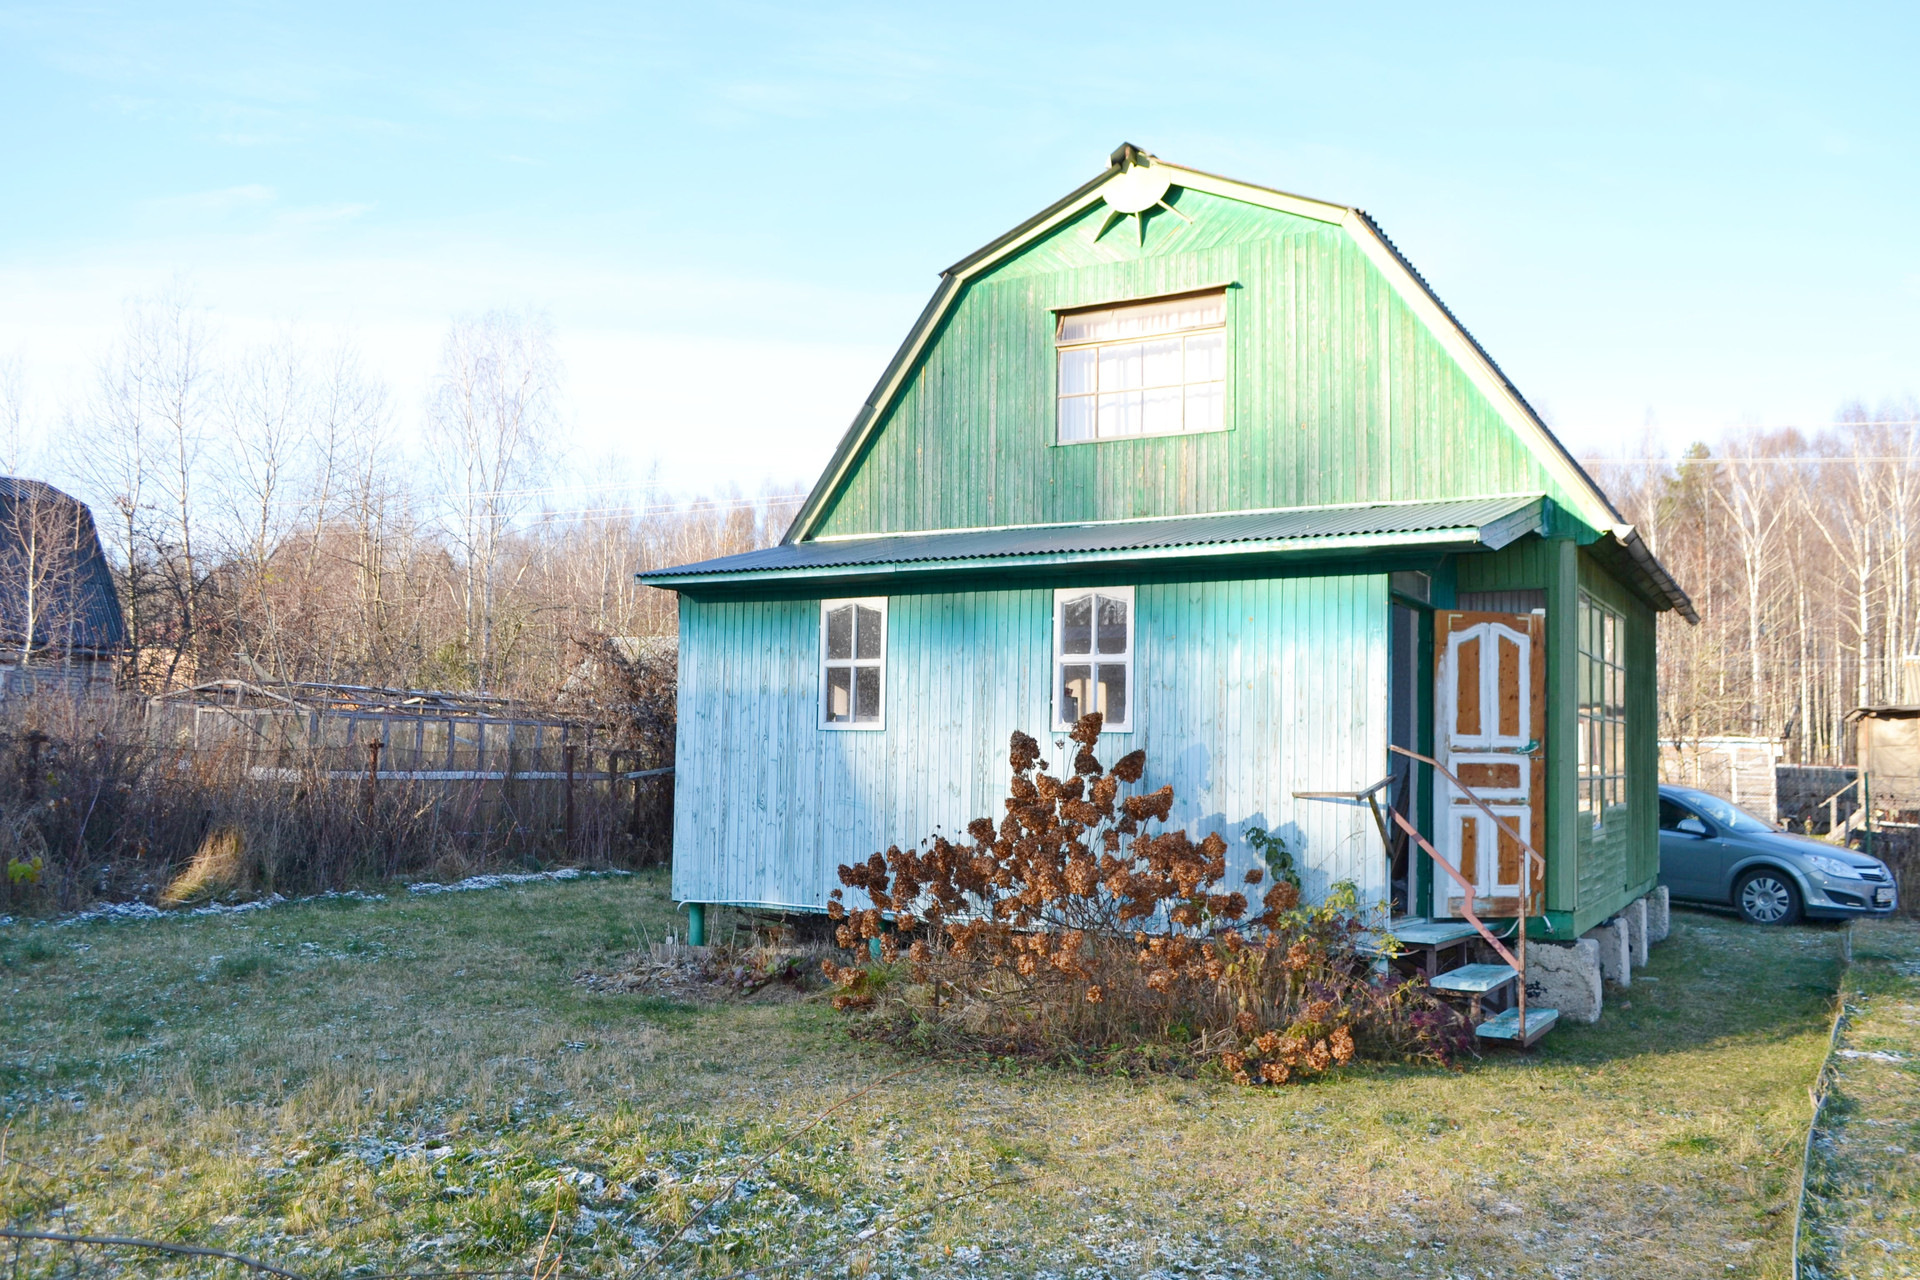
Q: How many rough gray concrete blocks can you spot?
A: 4